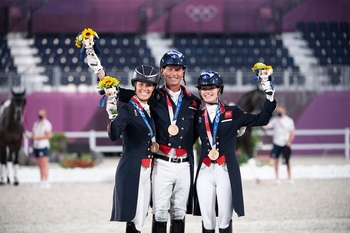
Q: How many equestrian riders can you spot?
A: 3